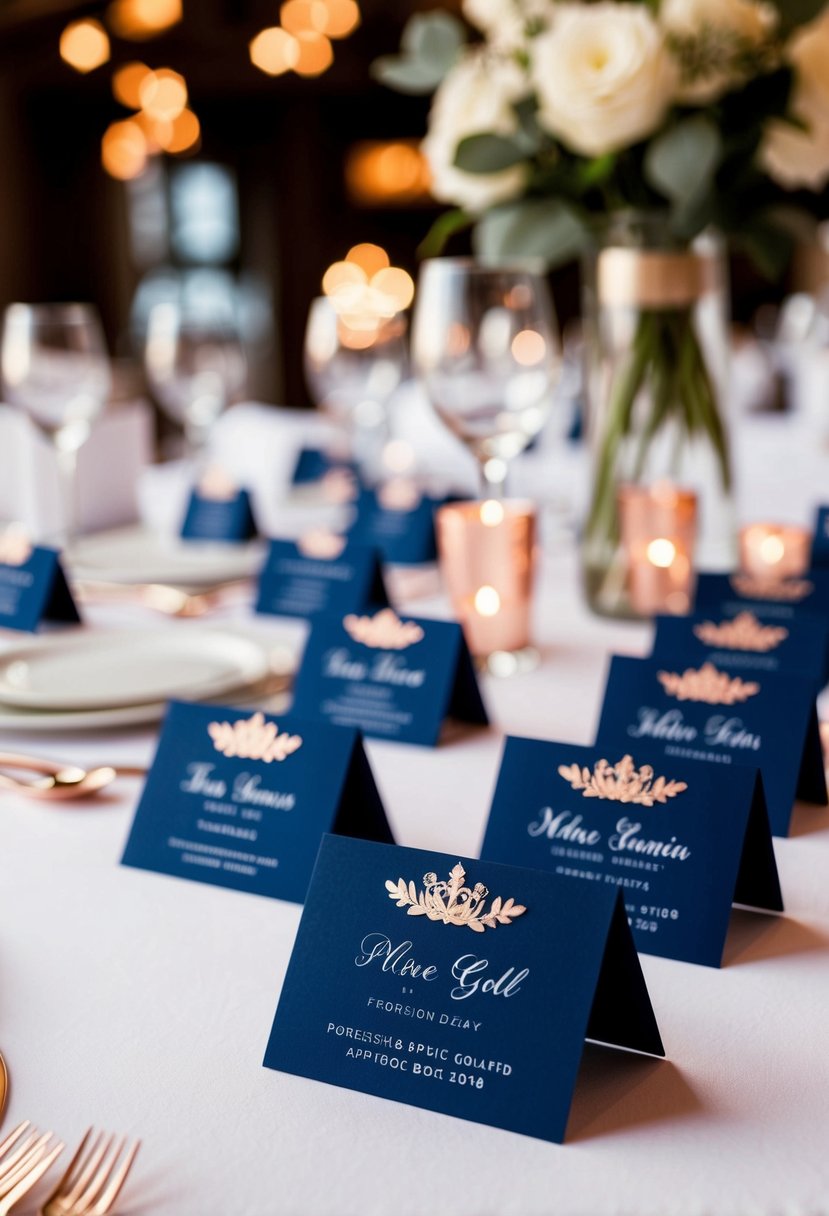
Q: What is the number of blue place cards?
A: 13